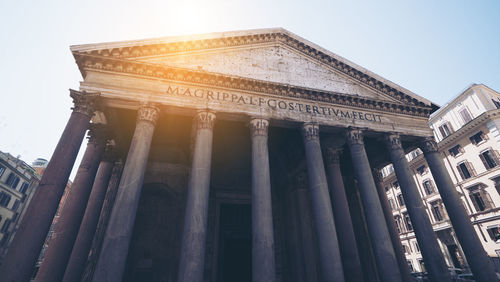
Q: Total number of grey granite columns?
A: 7